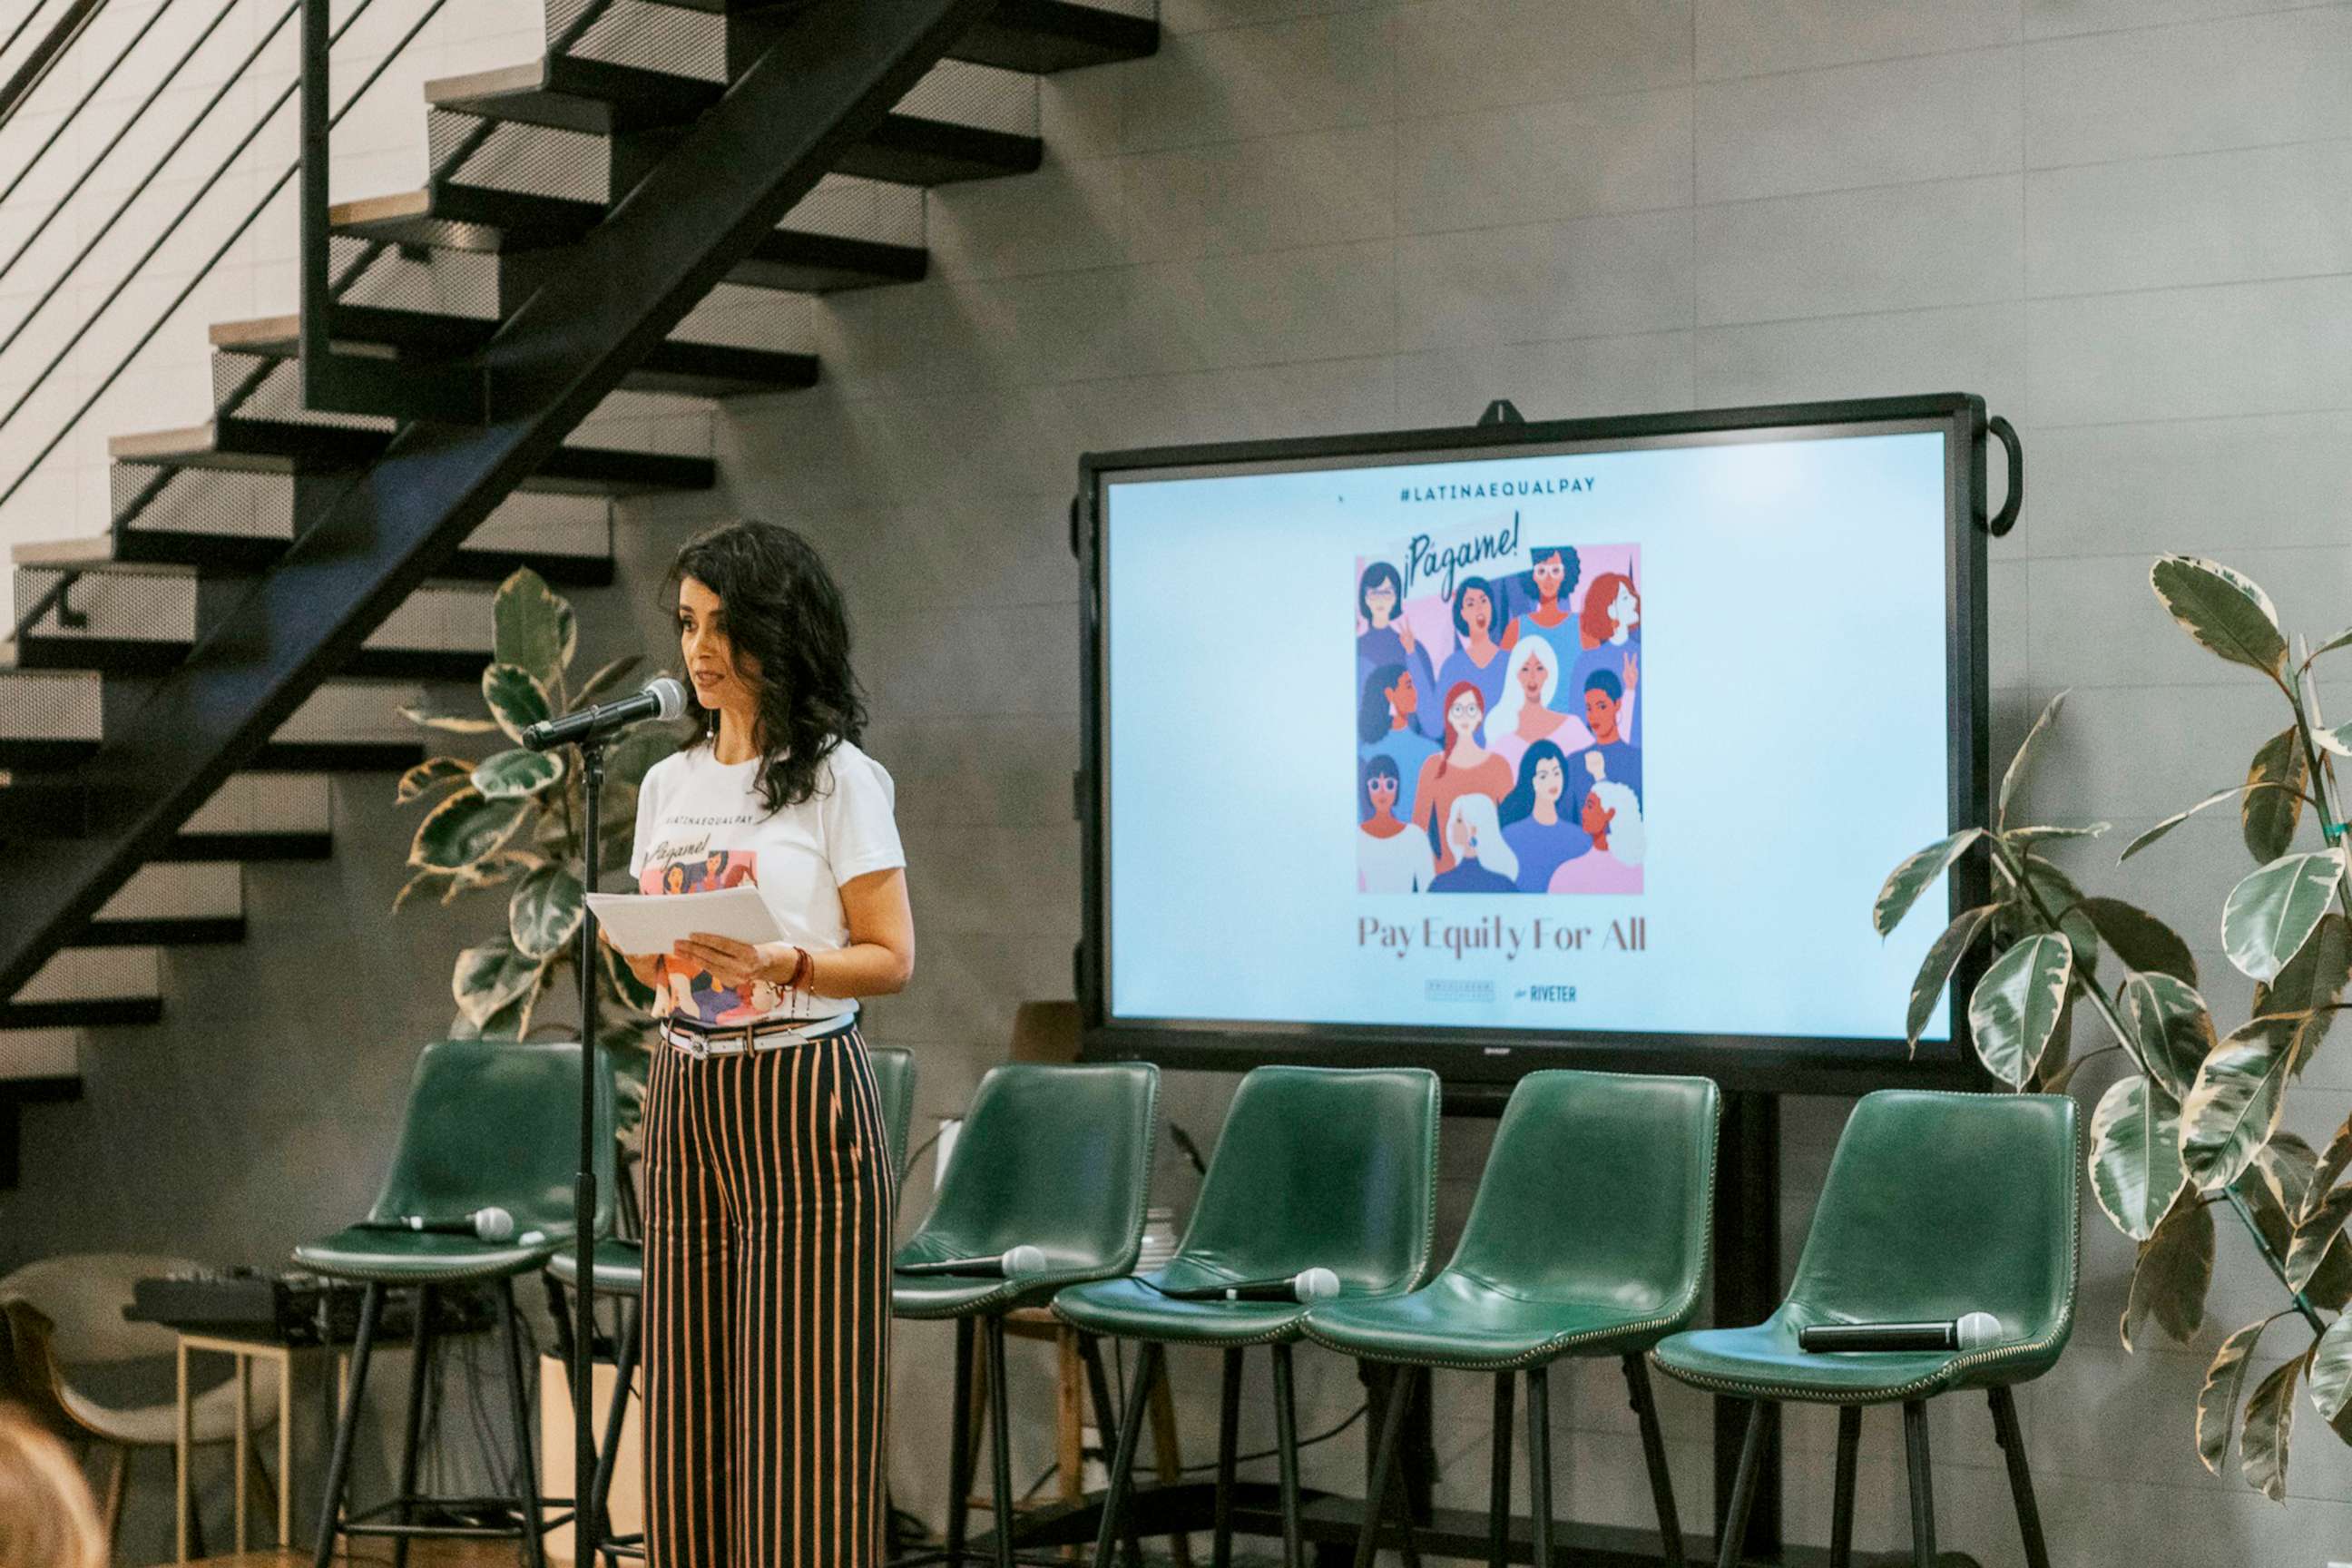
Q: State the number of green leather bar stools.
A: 6